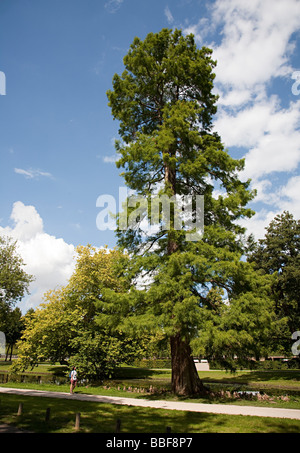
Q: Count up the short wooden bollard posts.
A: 5